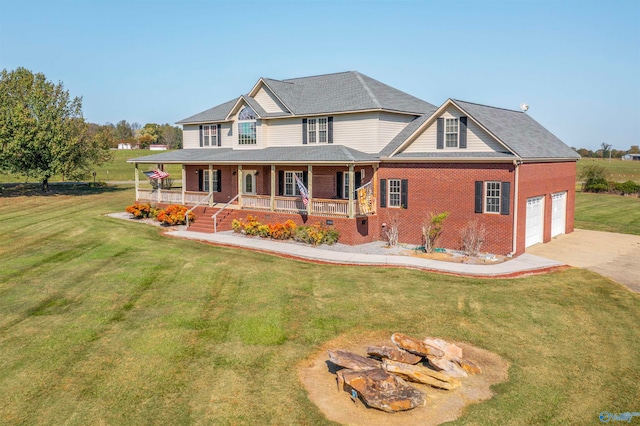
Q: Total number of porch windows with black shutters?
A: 3